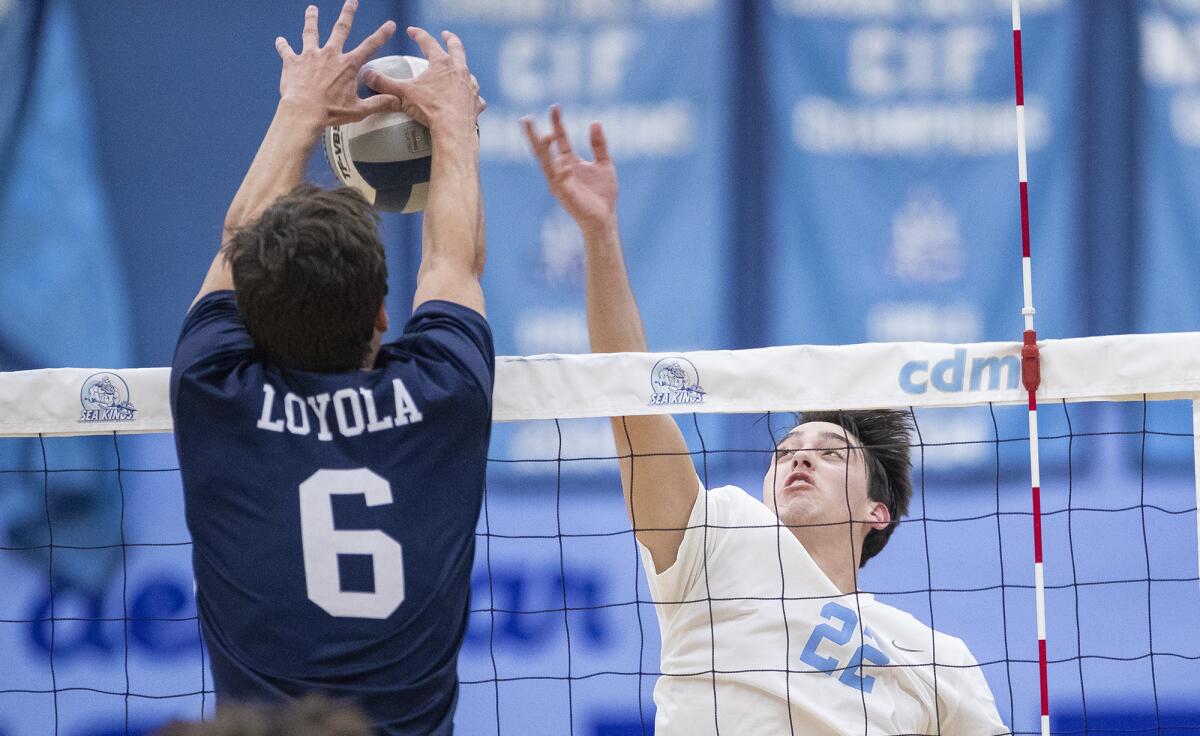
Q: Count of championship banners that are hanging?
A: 3